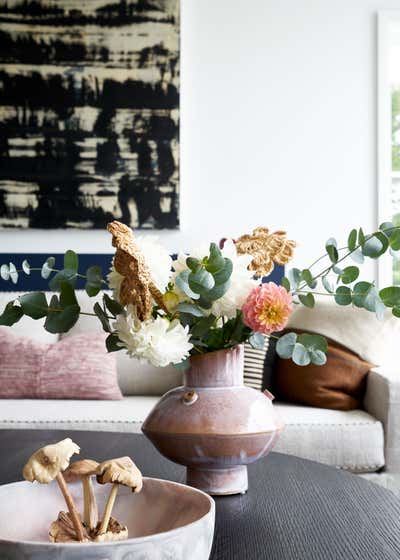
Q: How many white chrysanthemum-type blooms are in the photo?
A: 3